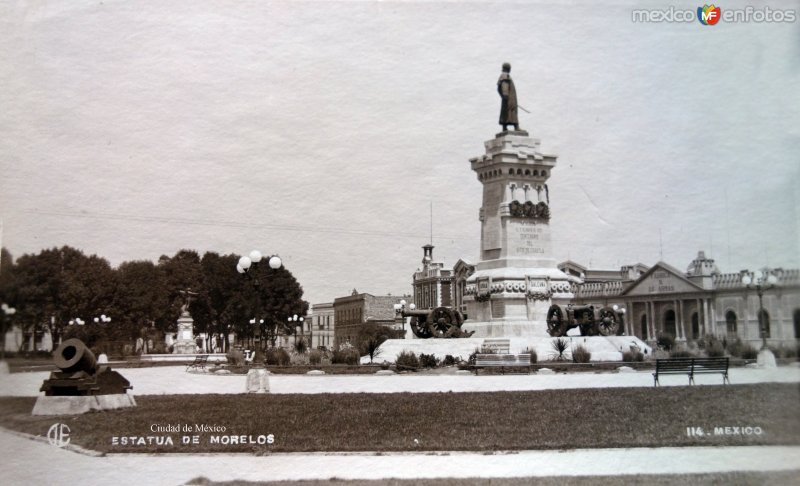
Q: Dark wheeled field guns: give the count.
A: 2